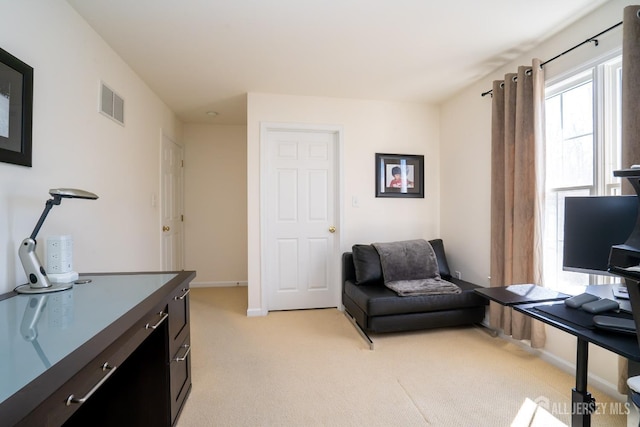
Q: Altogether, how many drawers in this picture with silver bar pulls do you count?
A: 3